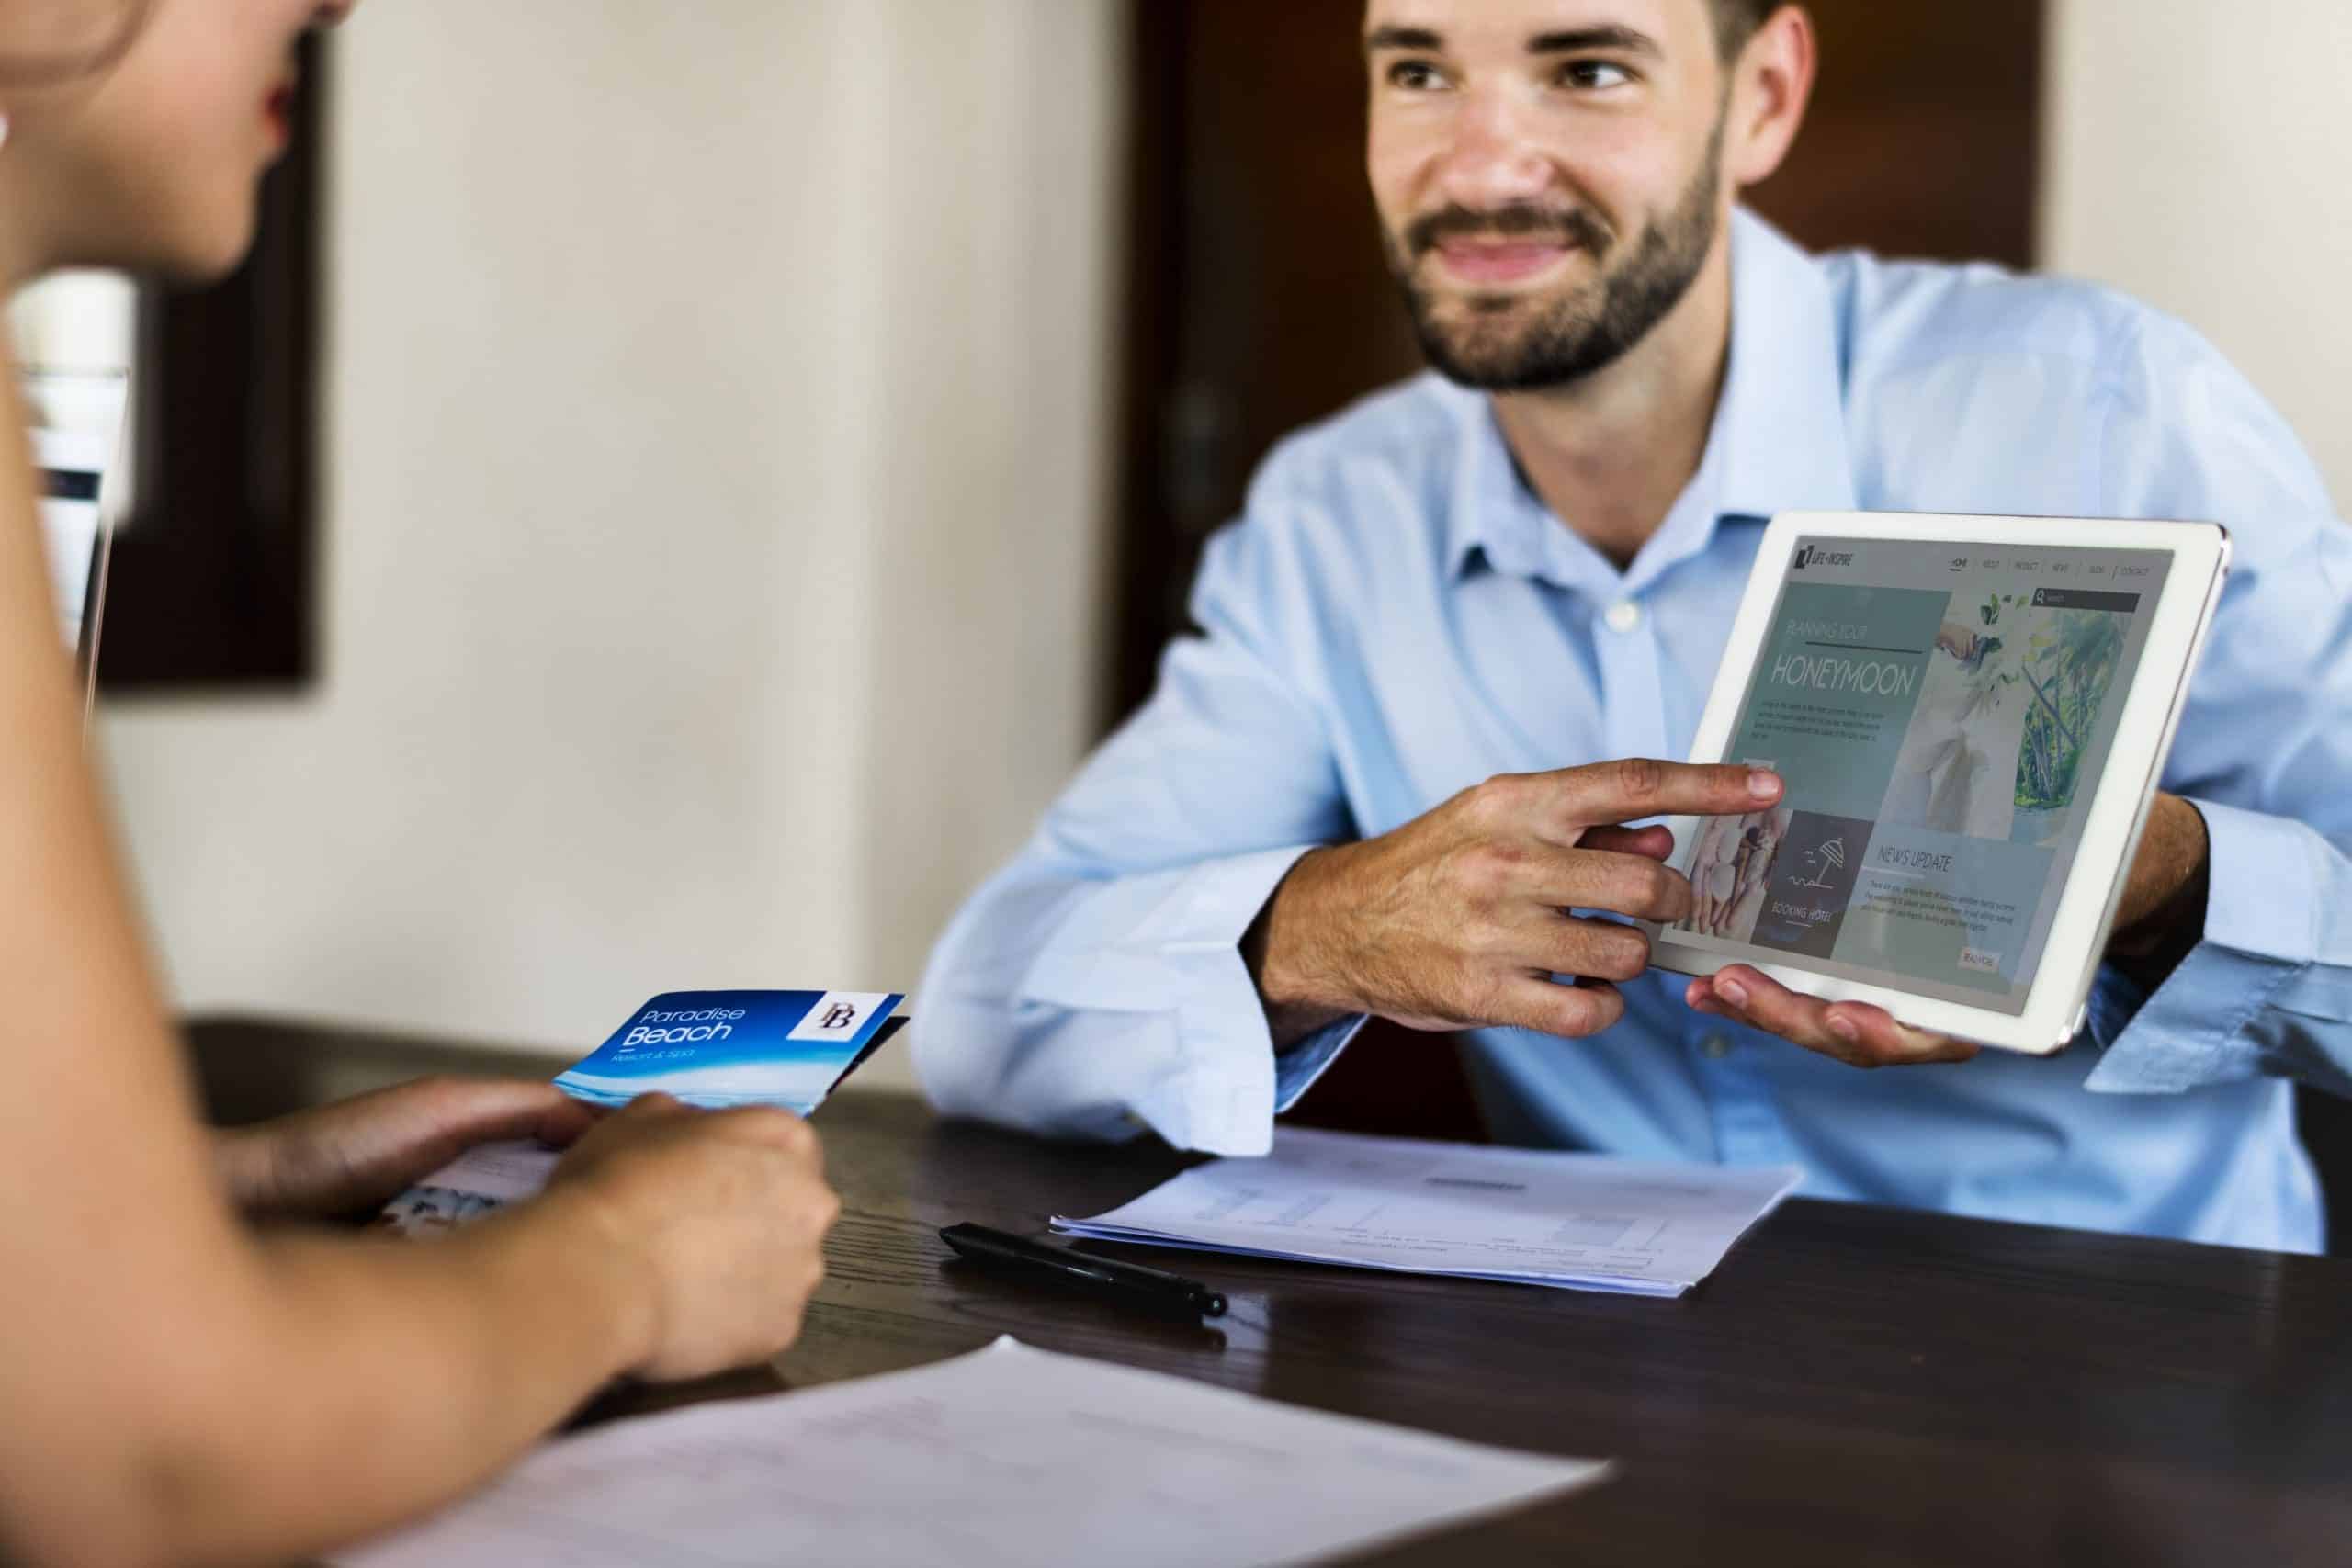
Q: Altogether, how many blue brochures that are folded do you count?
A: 1